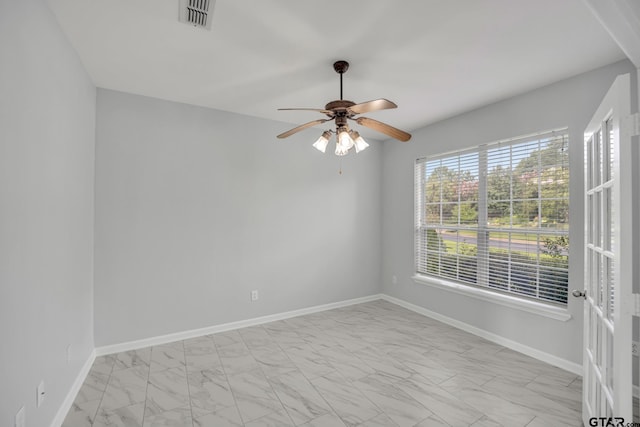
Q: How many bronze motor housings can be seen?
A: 1